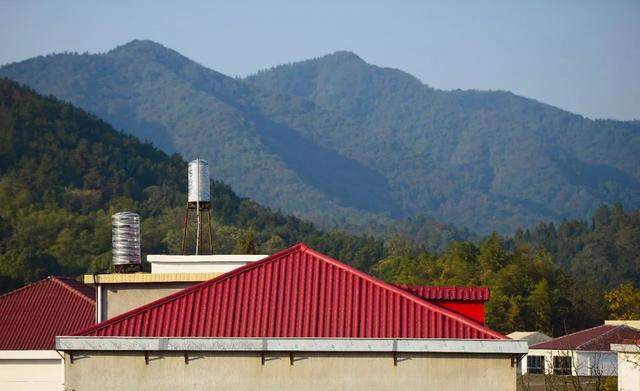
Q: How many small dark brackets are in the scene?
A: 7